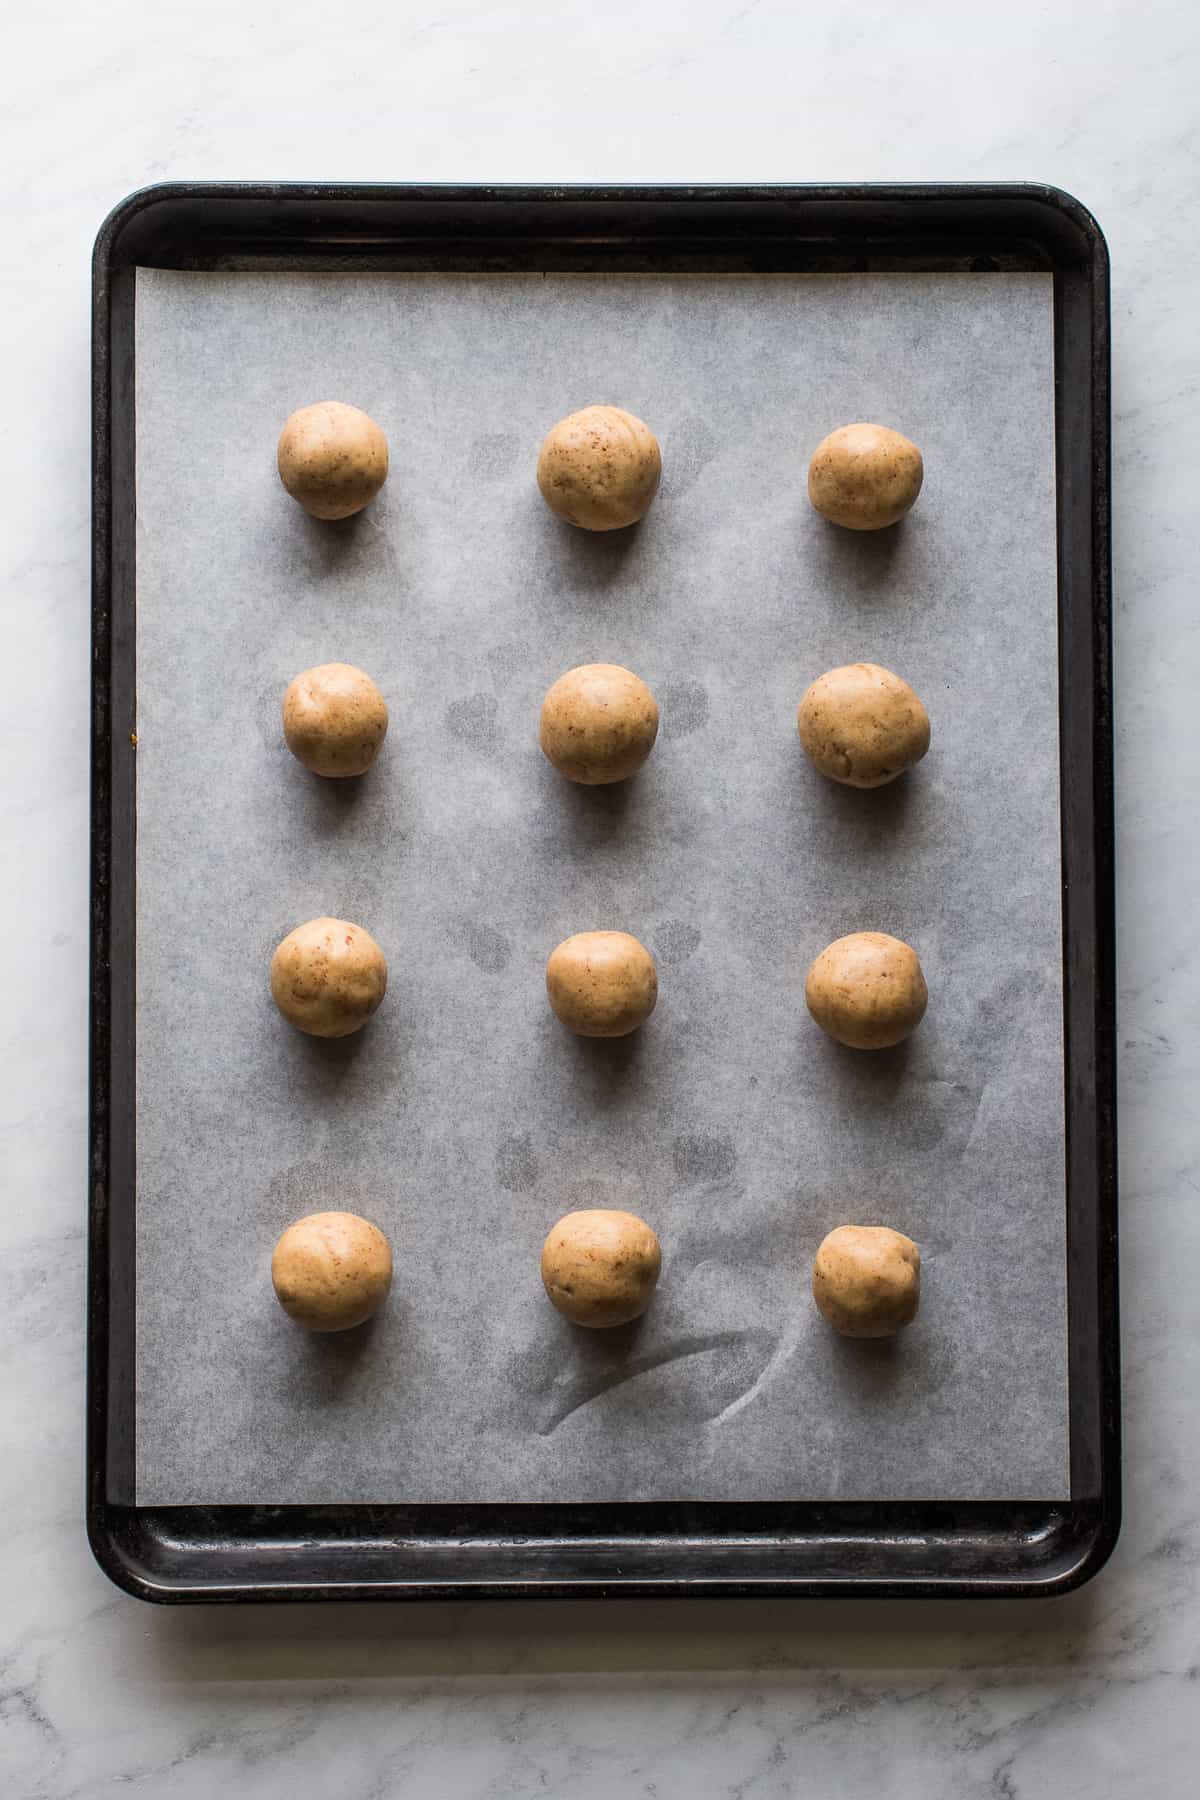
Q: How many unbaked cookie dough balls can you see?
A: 12